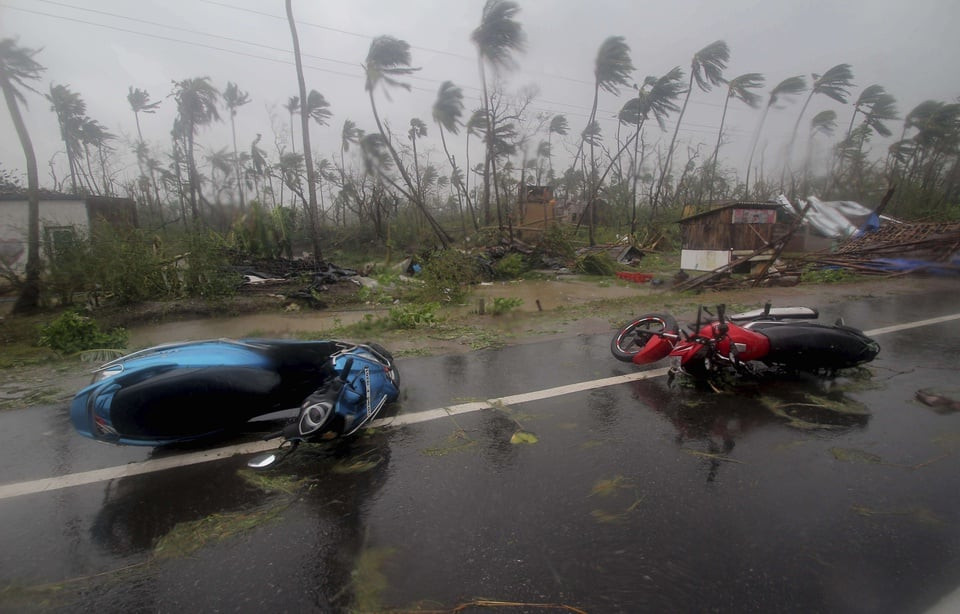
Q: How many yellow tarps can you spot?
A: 0